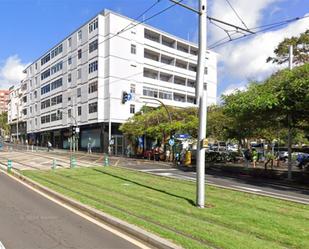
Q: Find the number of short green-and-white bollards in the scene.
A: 4